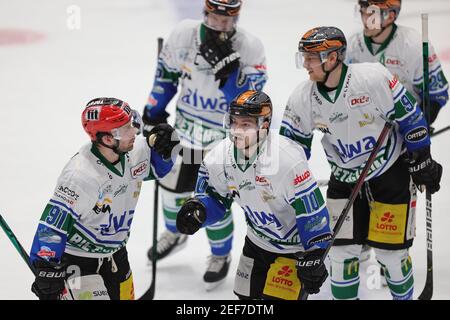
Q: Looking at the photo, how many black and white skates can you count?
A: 2